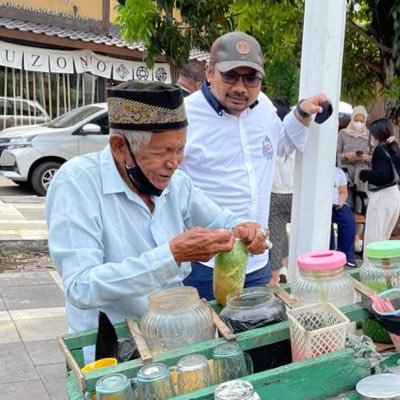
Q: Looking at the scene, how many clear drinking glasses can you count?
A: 4